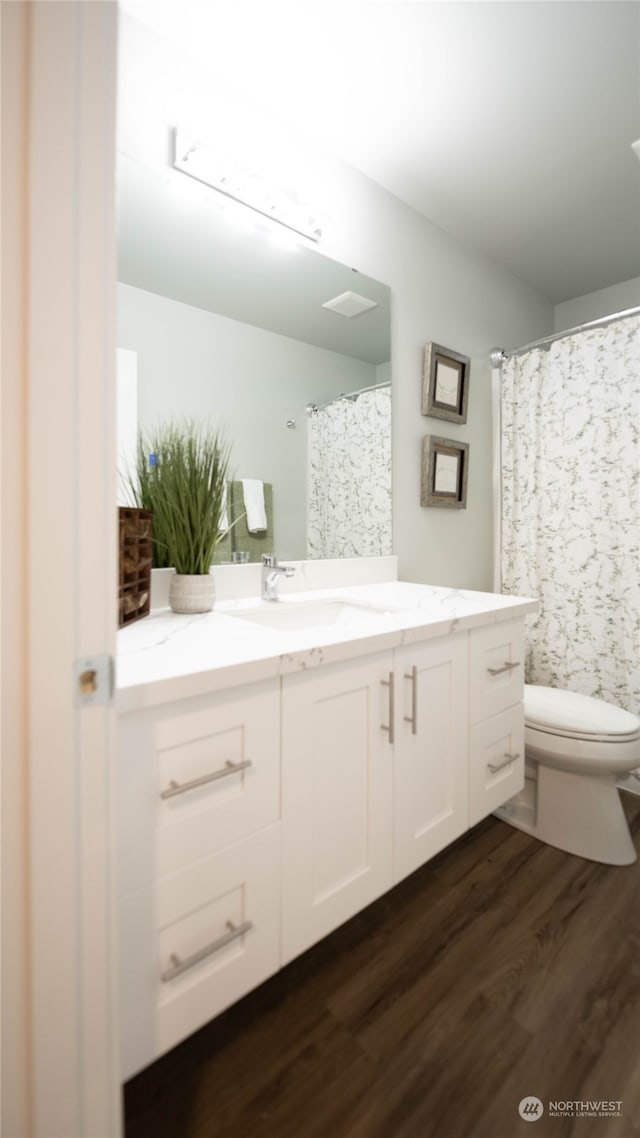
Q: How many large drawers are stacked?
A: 2